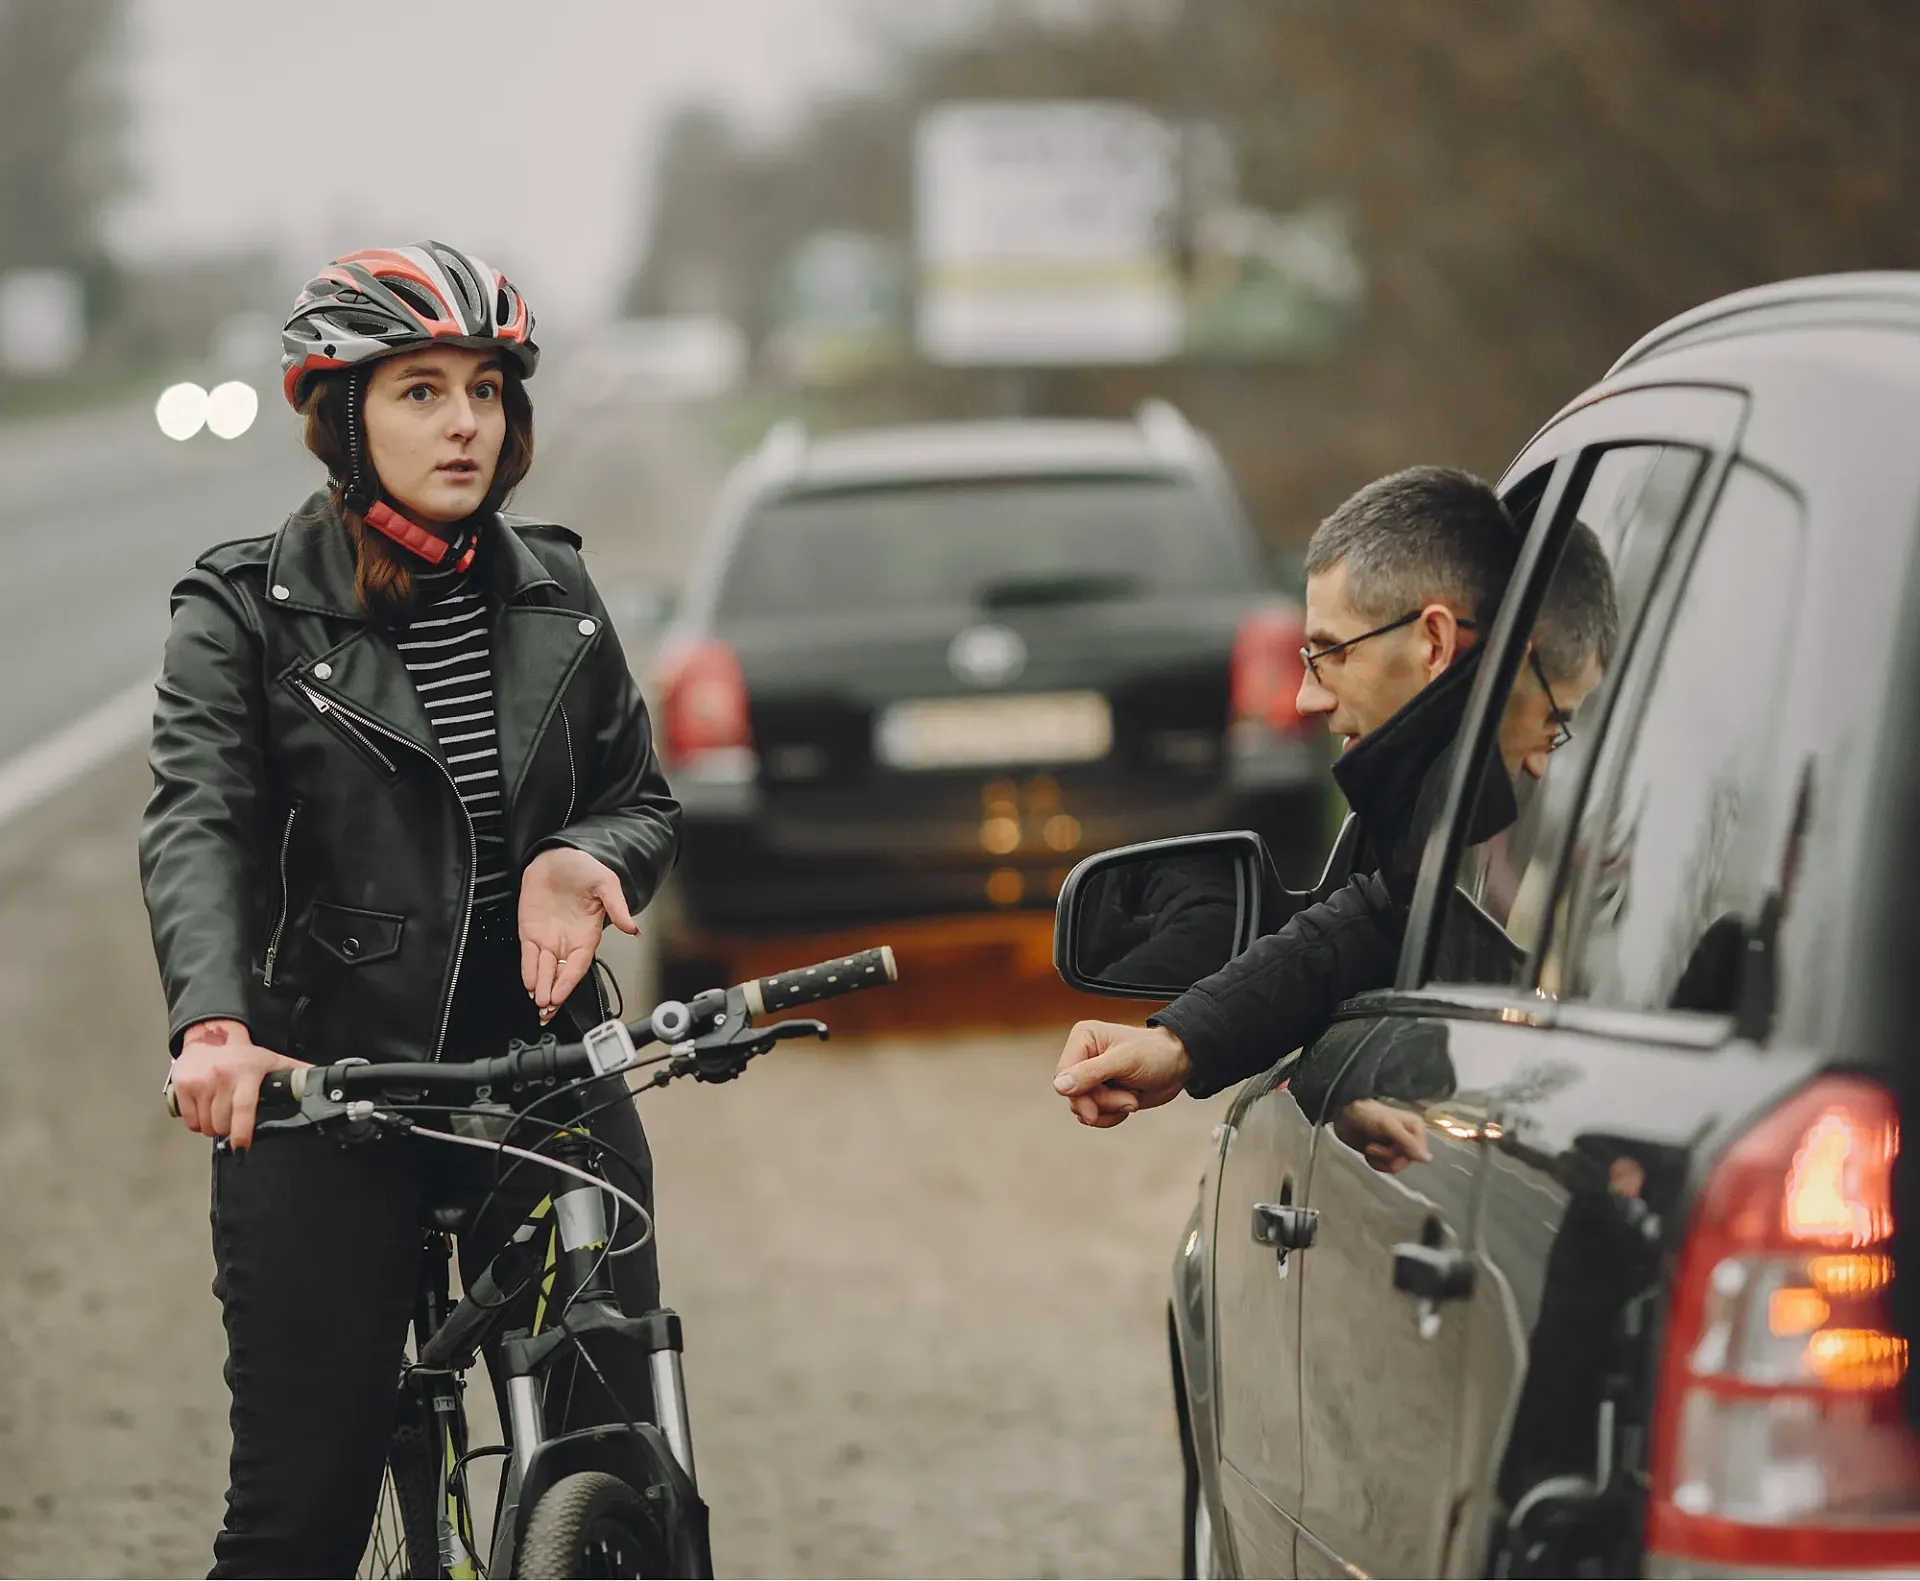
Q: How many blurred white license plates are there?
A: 1